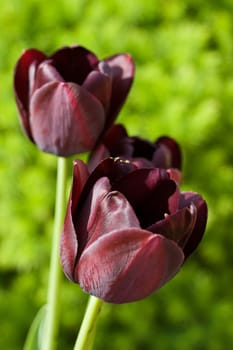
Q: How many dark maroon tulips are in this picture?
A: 3